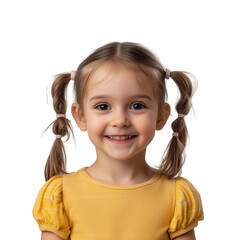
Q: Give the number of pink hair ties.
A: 6